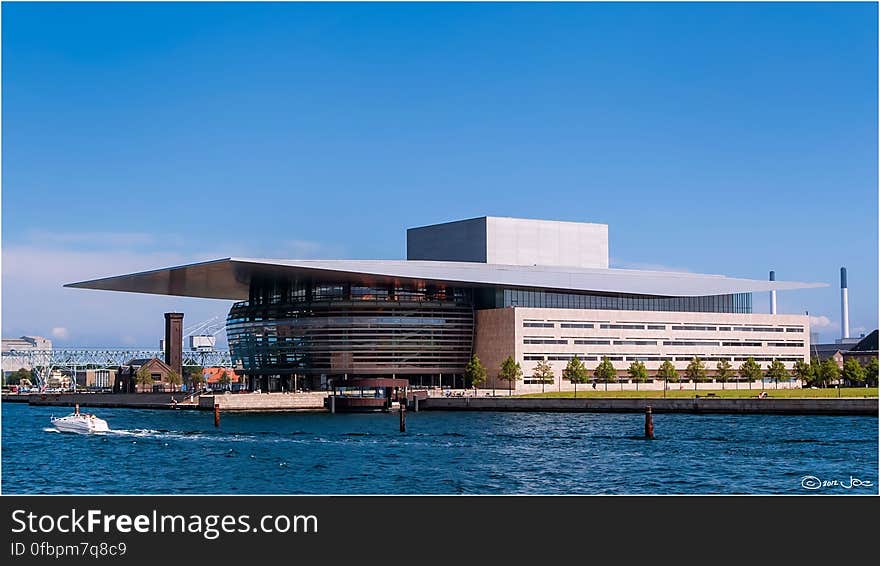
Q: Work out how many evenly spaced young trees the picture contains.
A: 15